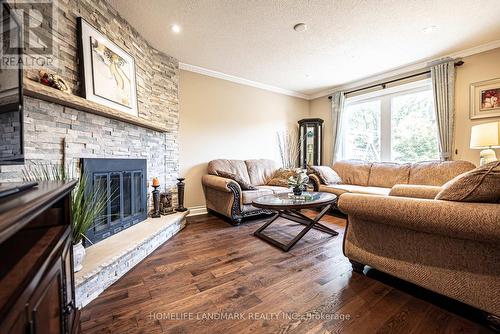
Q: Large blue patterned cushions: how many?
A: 0